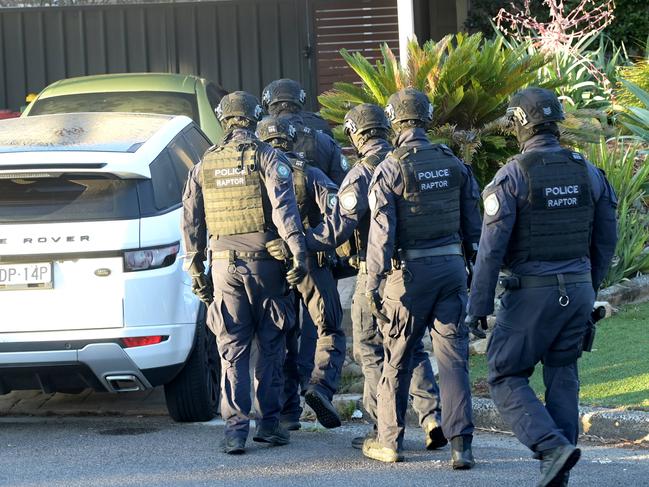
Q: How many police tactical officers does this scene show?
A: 6